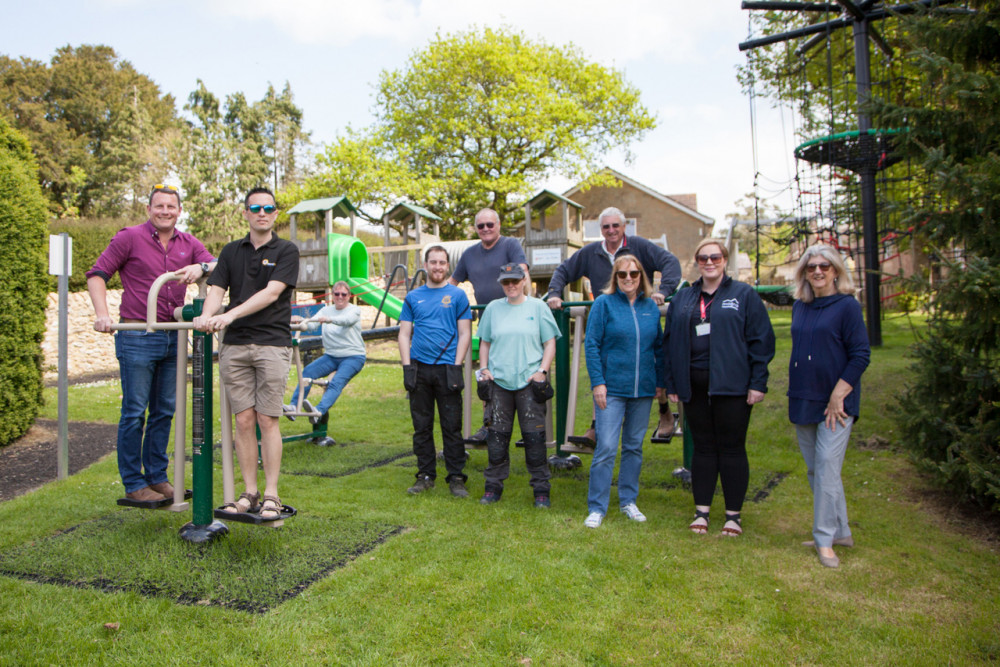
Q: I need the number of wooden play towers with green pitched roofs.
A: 3